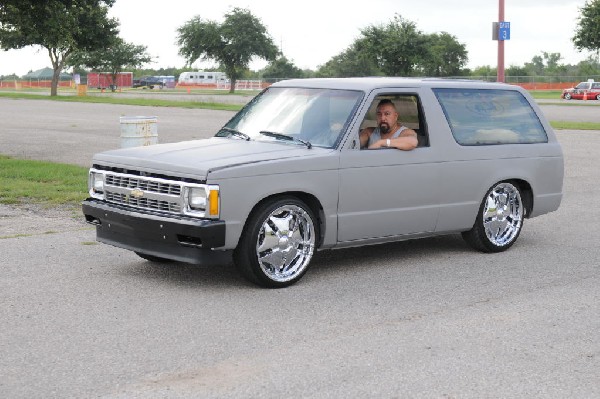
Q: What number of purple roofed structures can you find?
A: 0